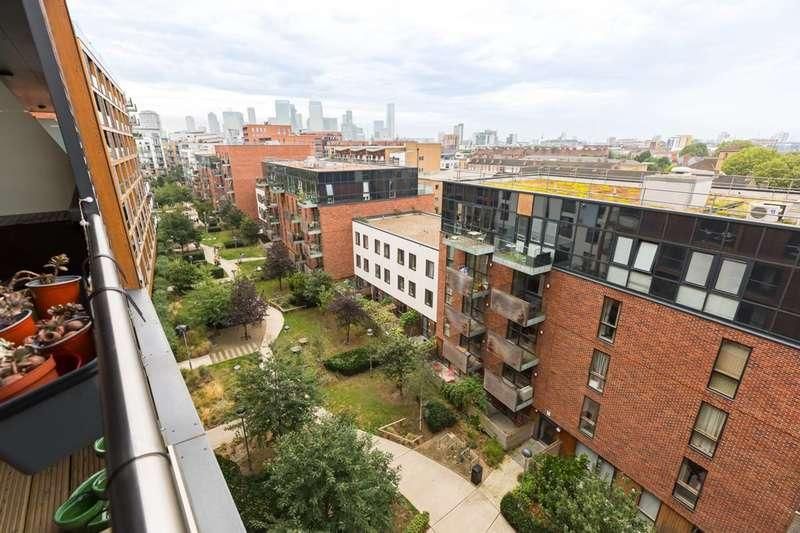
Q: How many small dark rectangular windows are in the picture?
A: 14